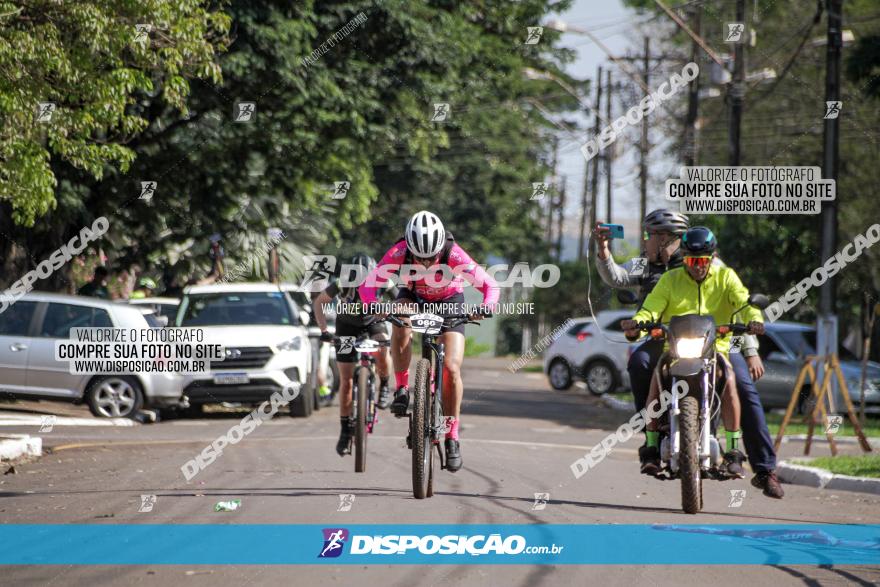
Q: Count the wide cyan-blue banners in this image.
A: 1